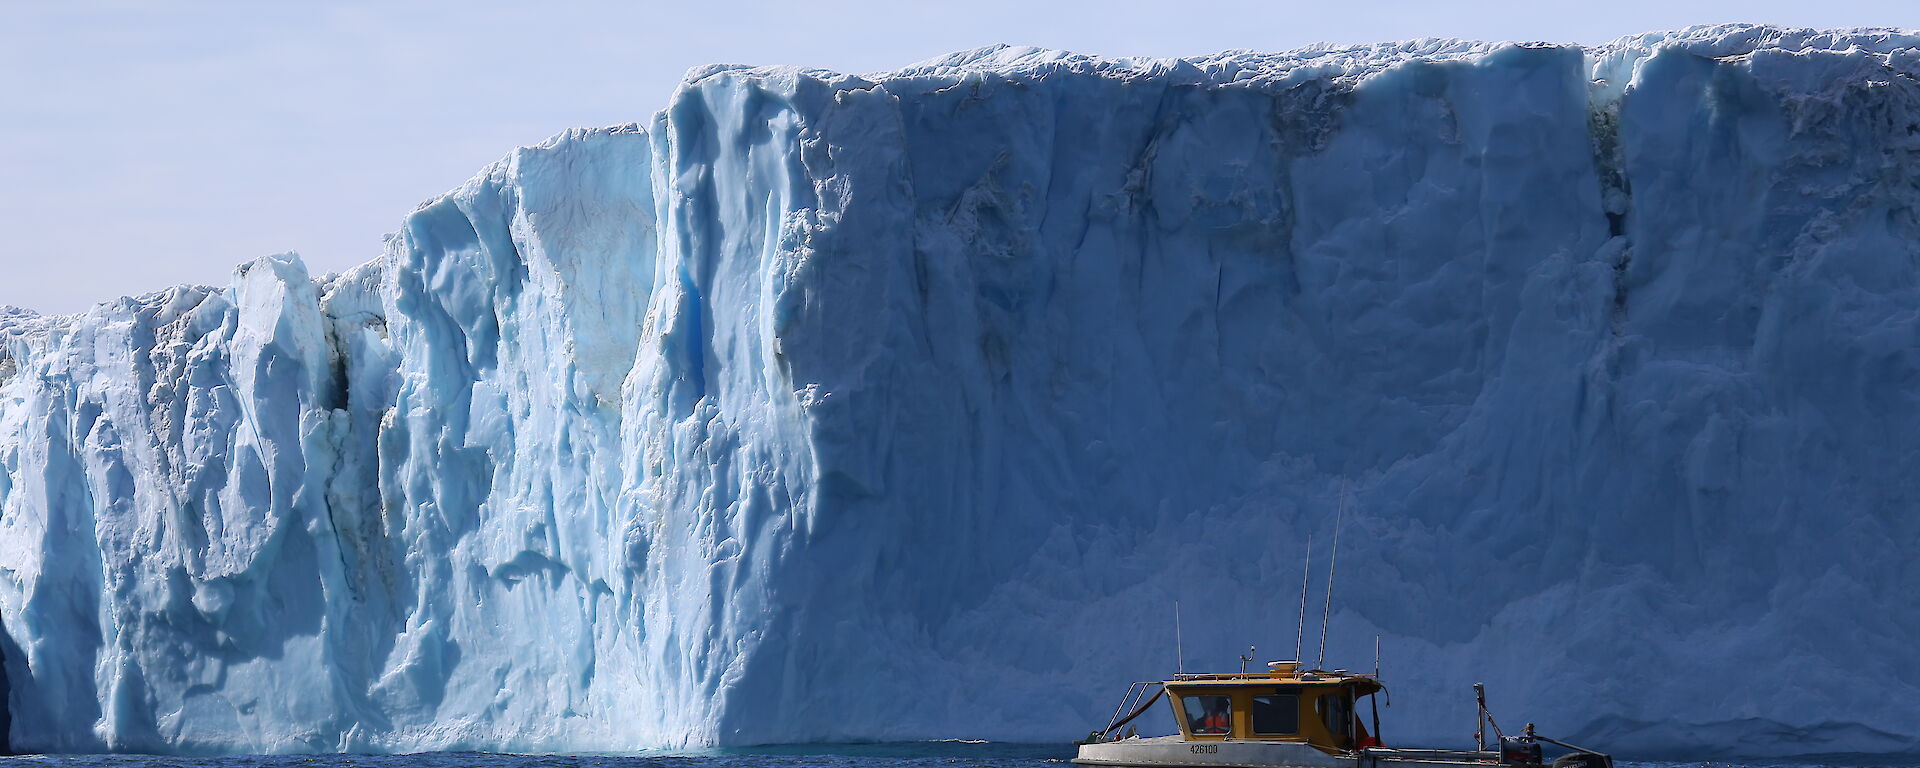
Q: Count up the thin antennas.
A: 4